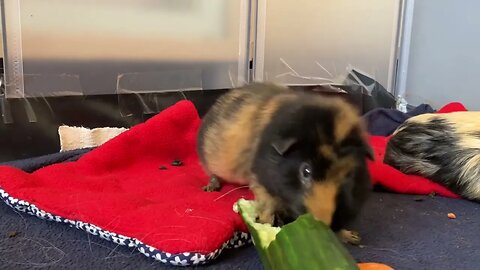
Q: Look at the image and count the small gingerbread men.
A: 0